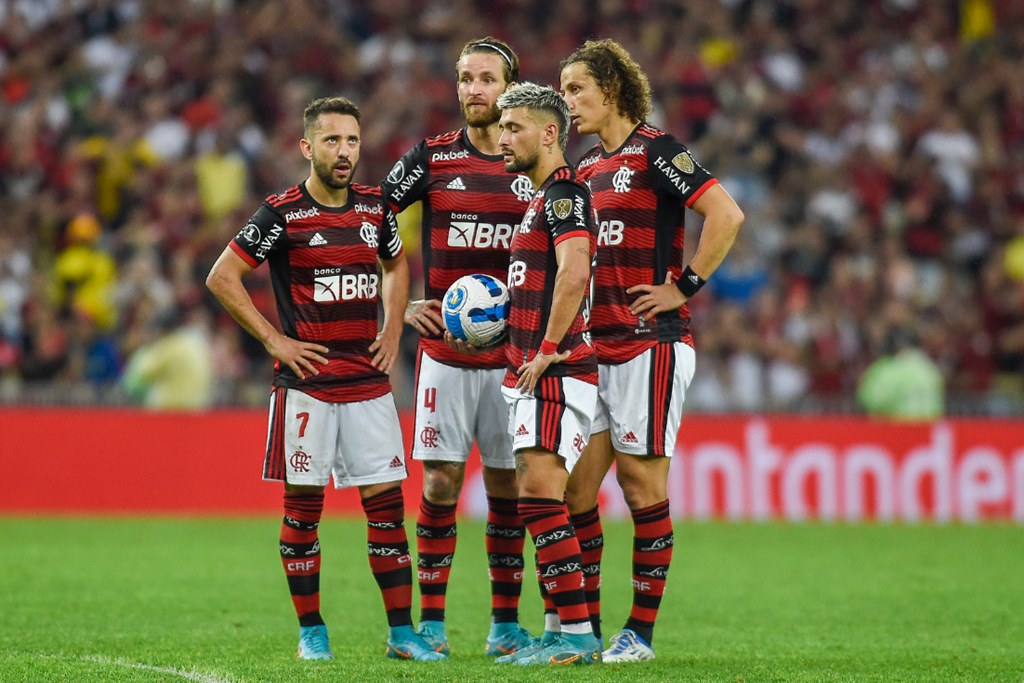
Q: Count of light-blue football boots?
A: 6